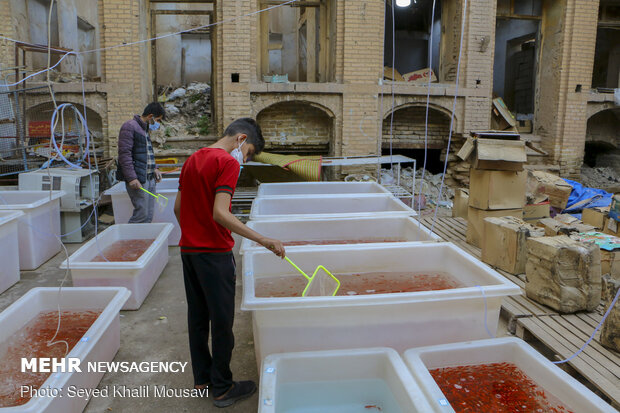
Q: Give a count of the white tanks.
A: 11